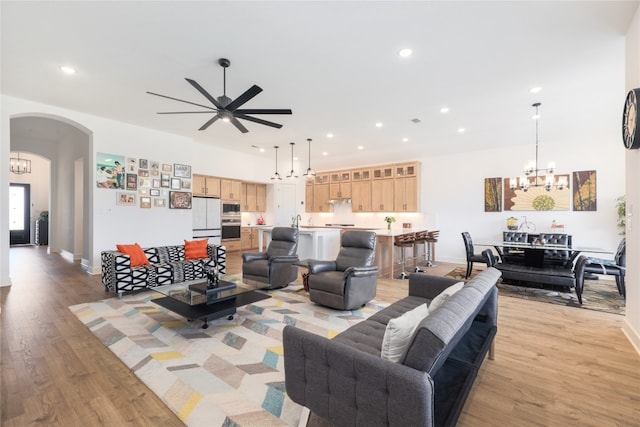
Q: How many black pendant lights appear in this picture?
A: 3